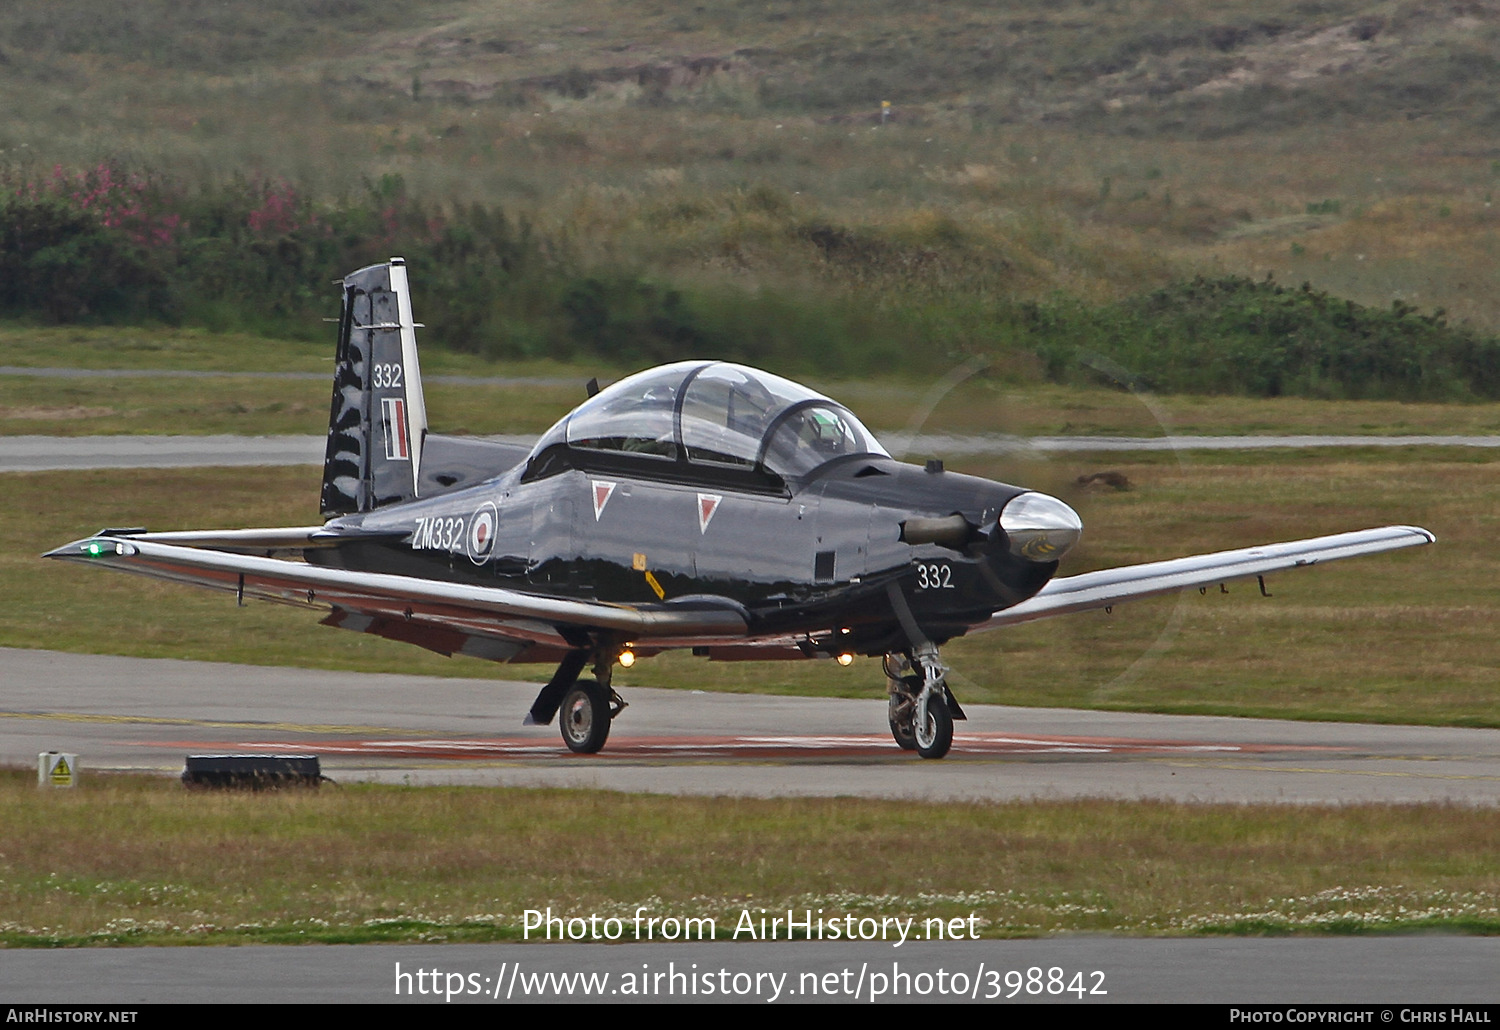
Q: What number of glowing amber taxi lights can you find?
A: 2